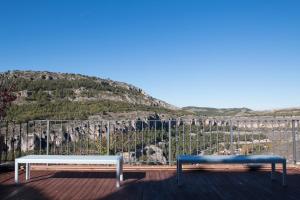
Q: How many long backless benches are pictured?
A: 2